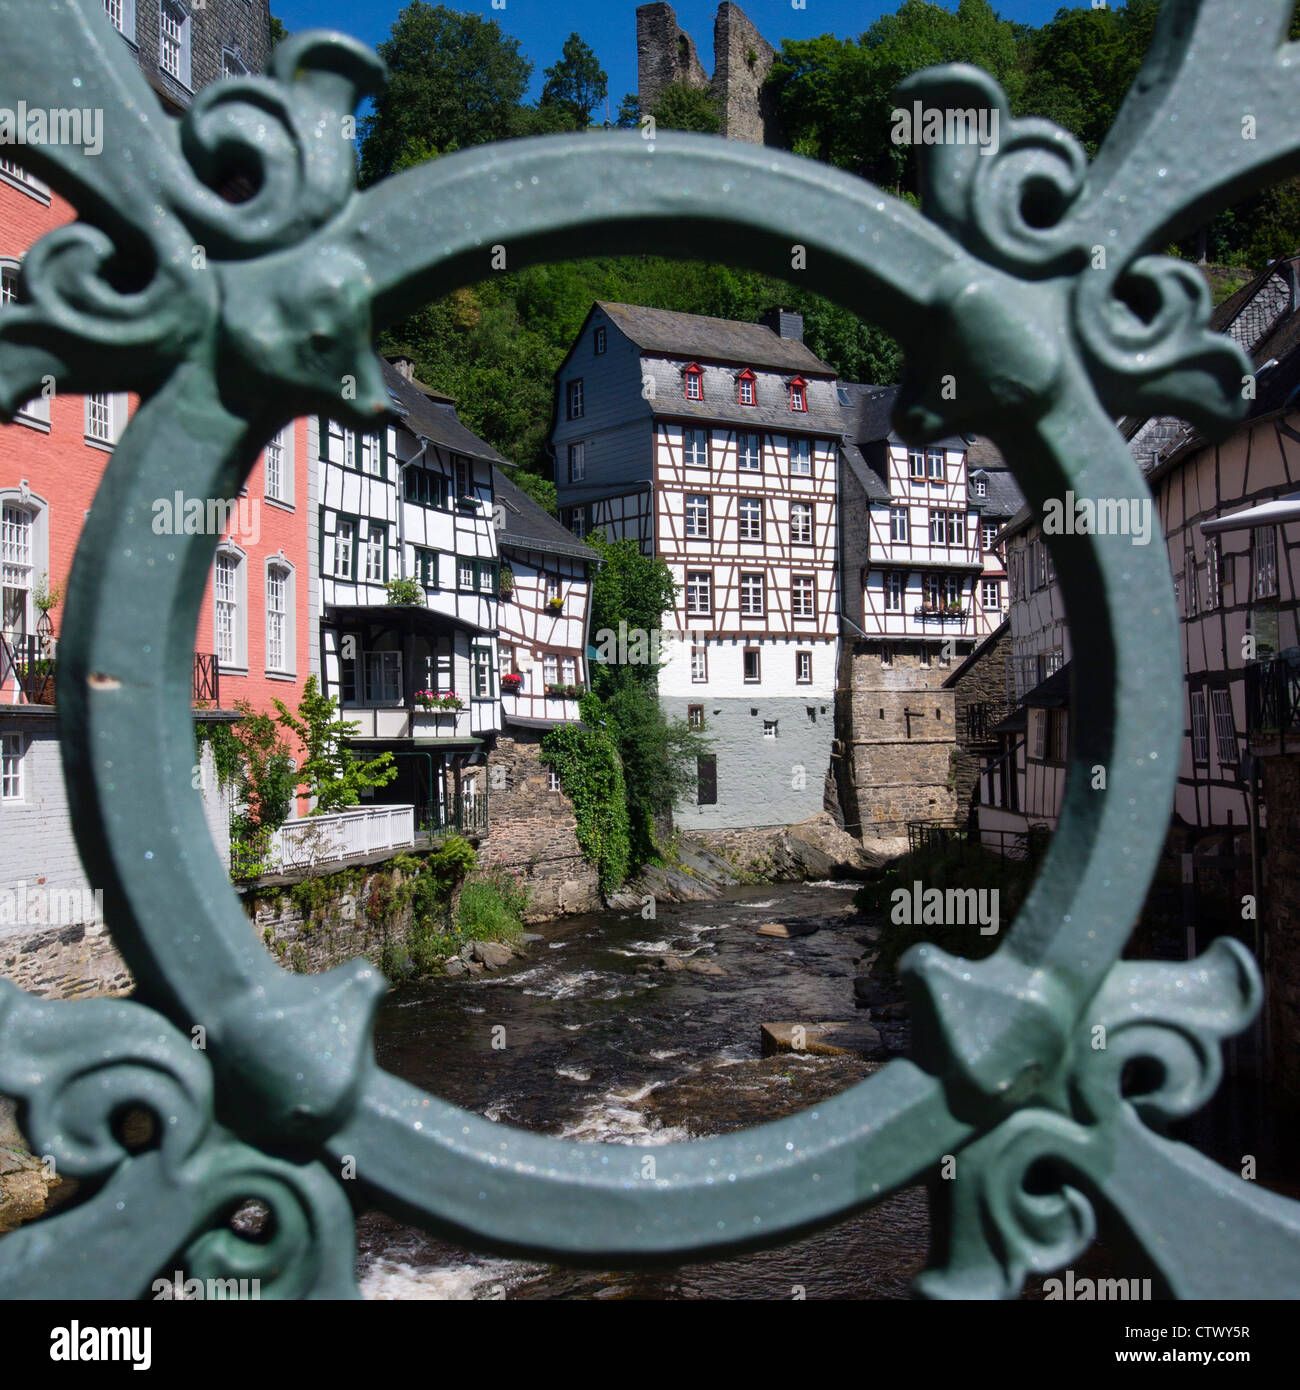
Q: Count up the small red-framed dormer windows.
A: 3